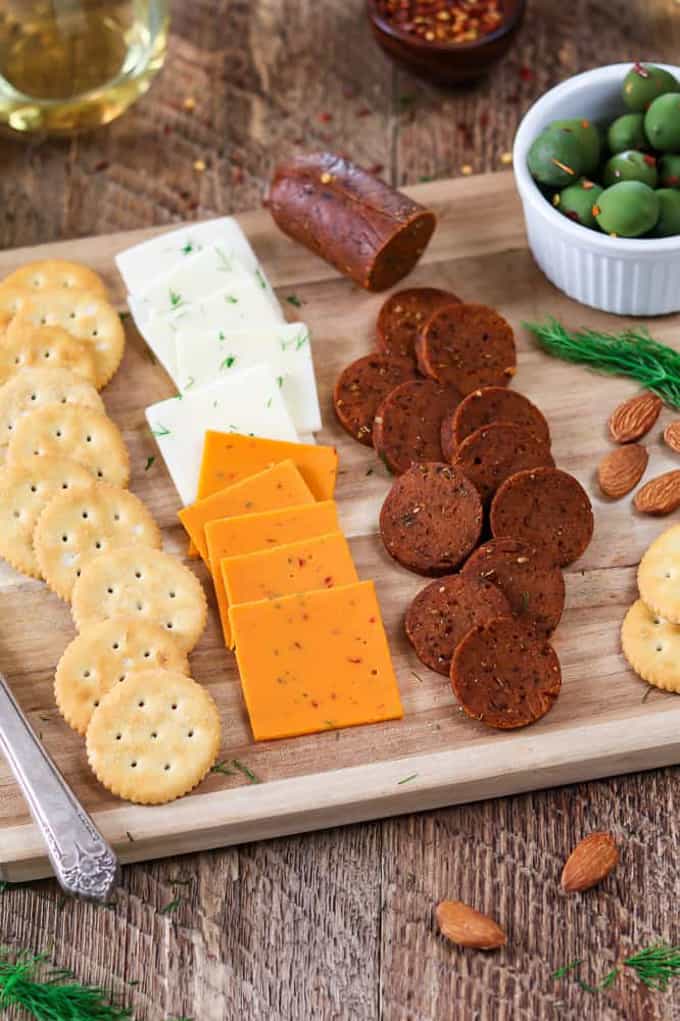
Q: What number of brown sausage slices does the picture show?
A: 11